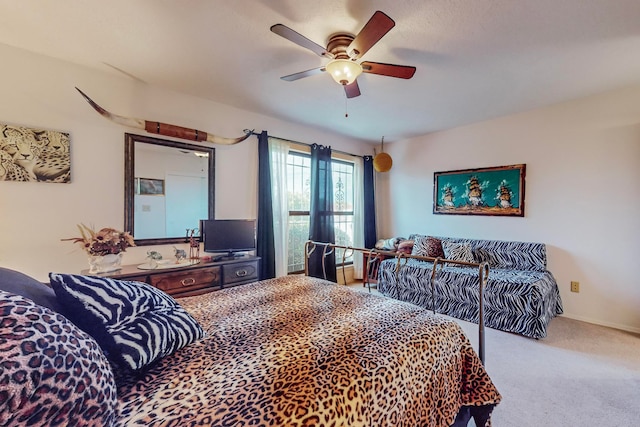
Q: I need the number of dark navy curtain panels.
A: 3